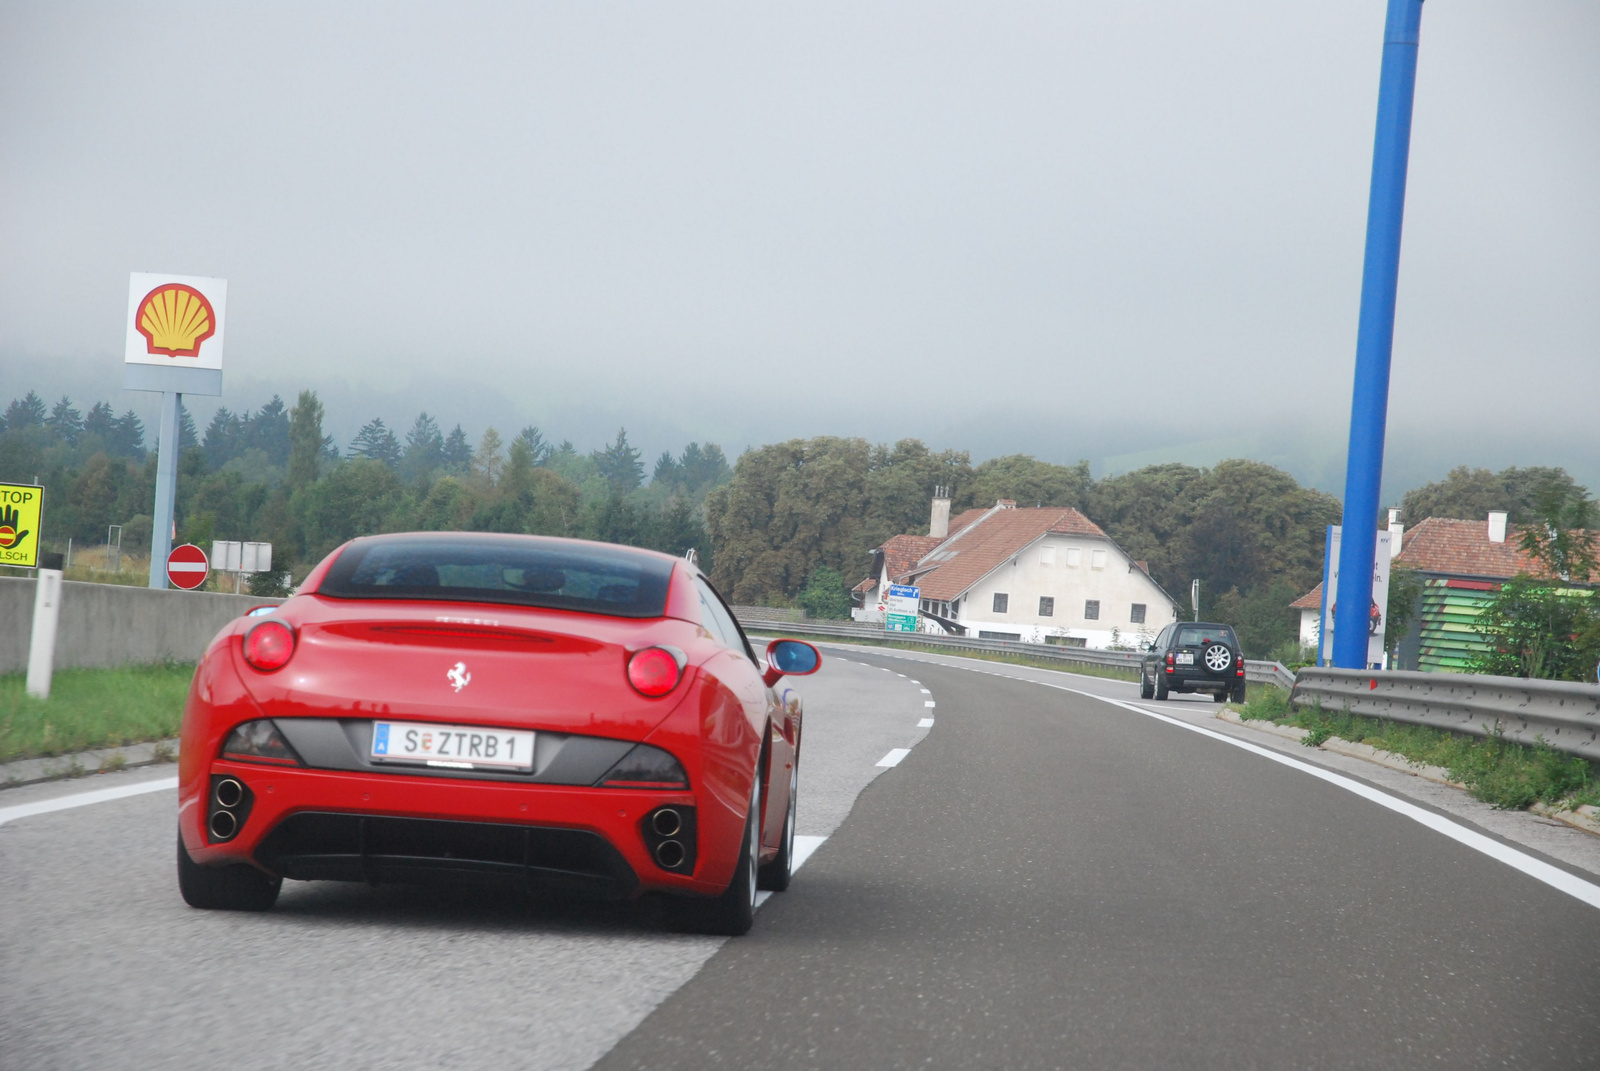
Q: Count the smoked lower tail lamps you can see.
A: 2